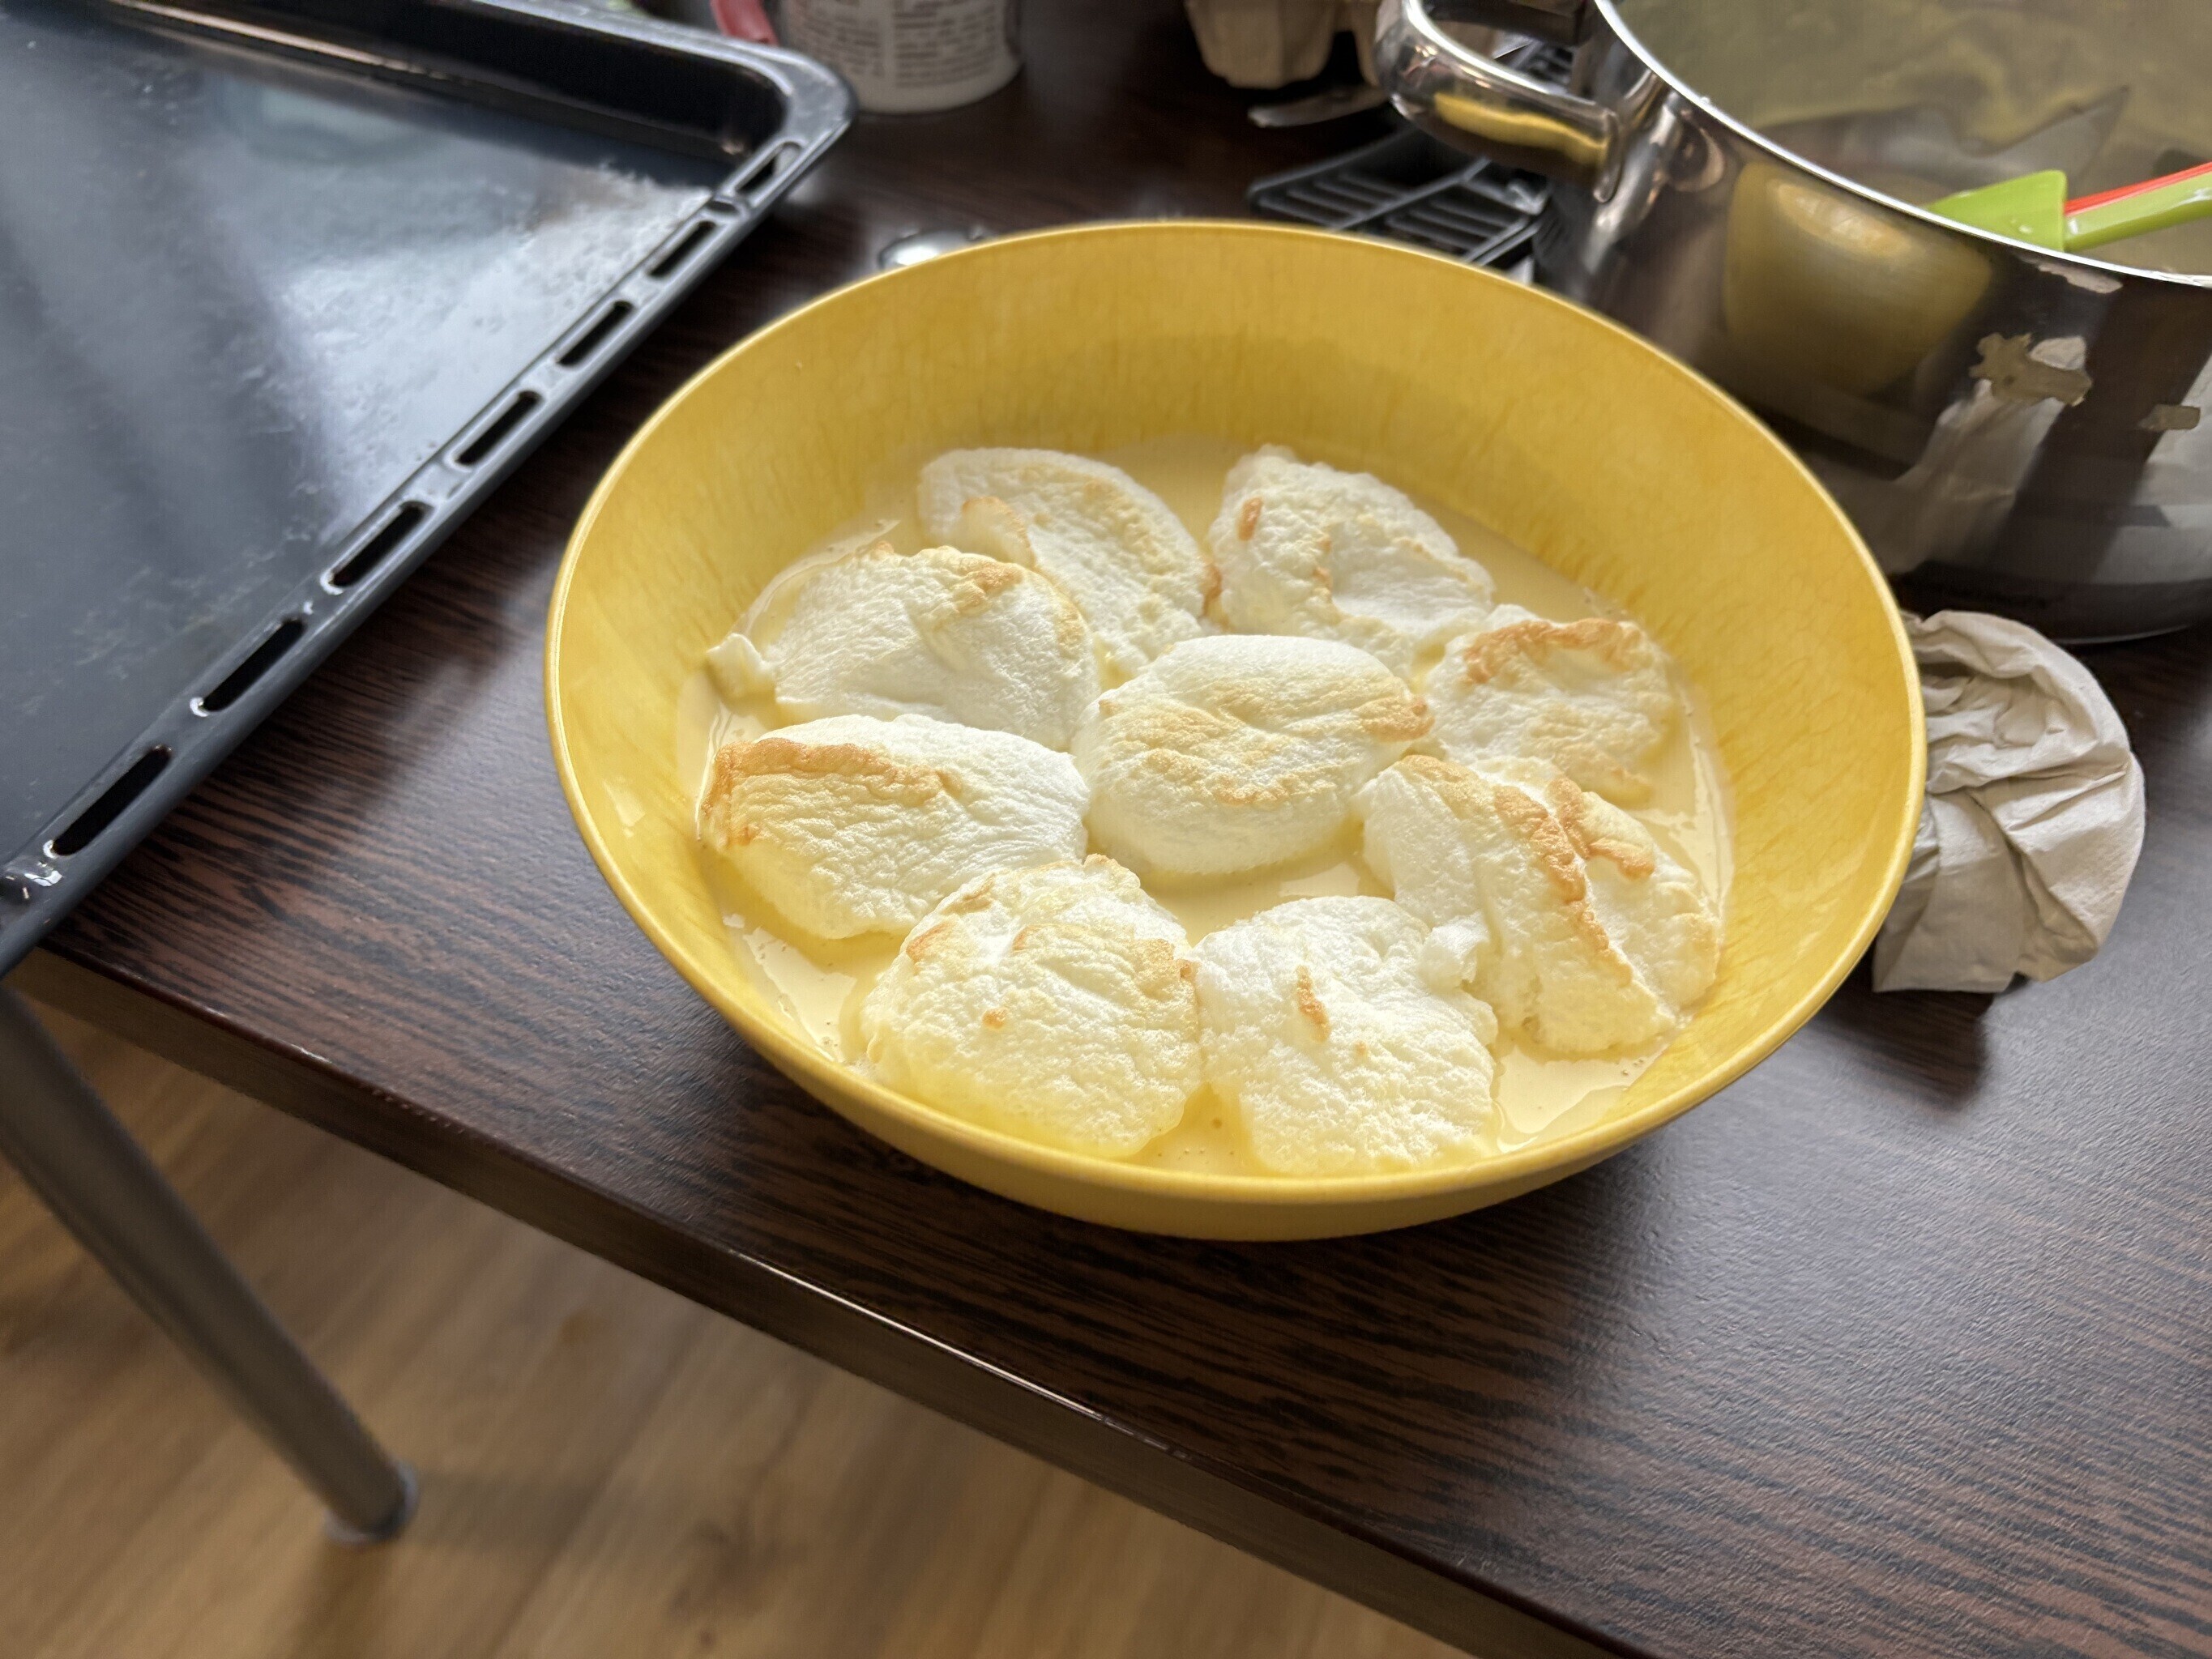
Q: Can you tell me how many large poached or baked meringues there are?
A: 9